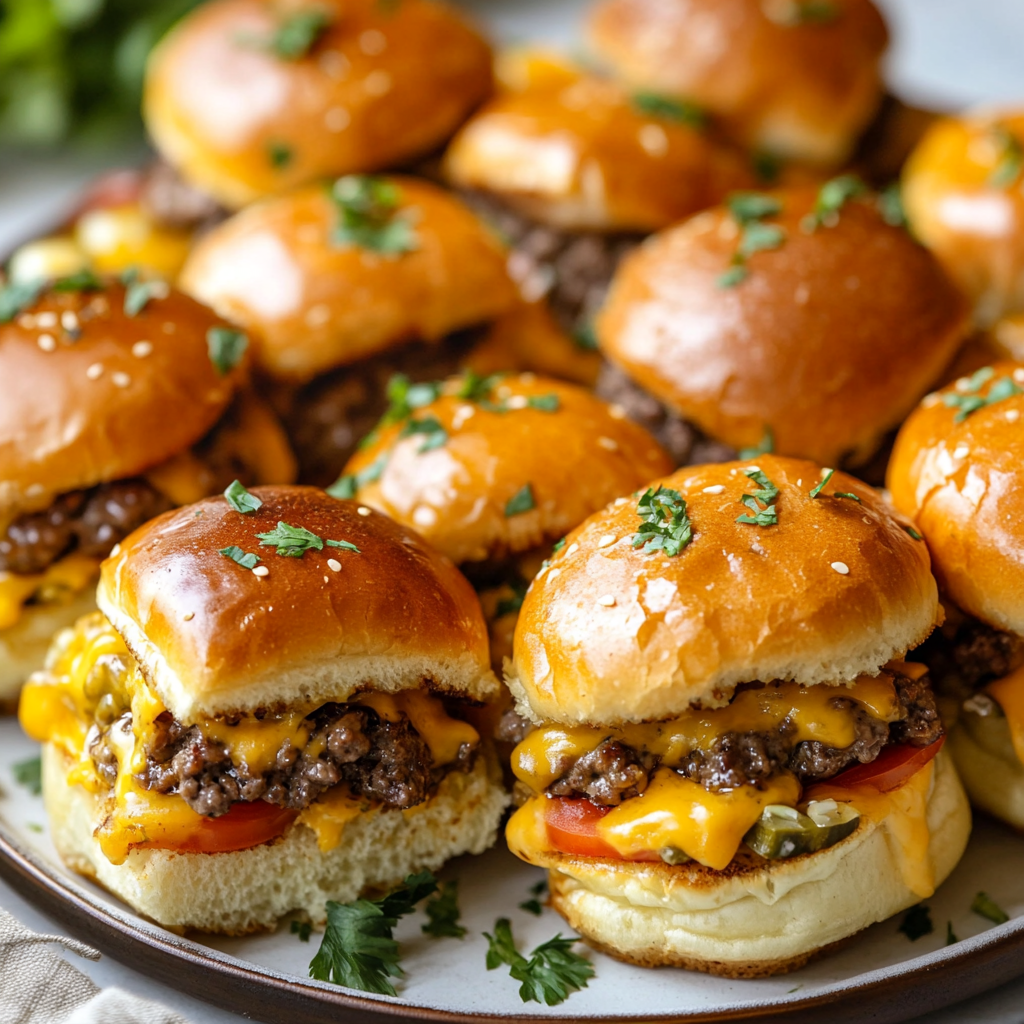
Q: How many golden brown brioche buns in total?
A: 11